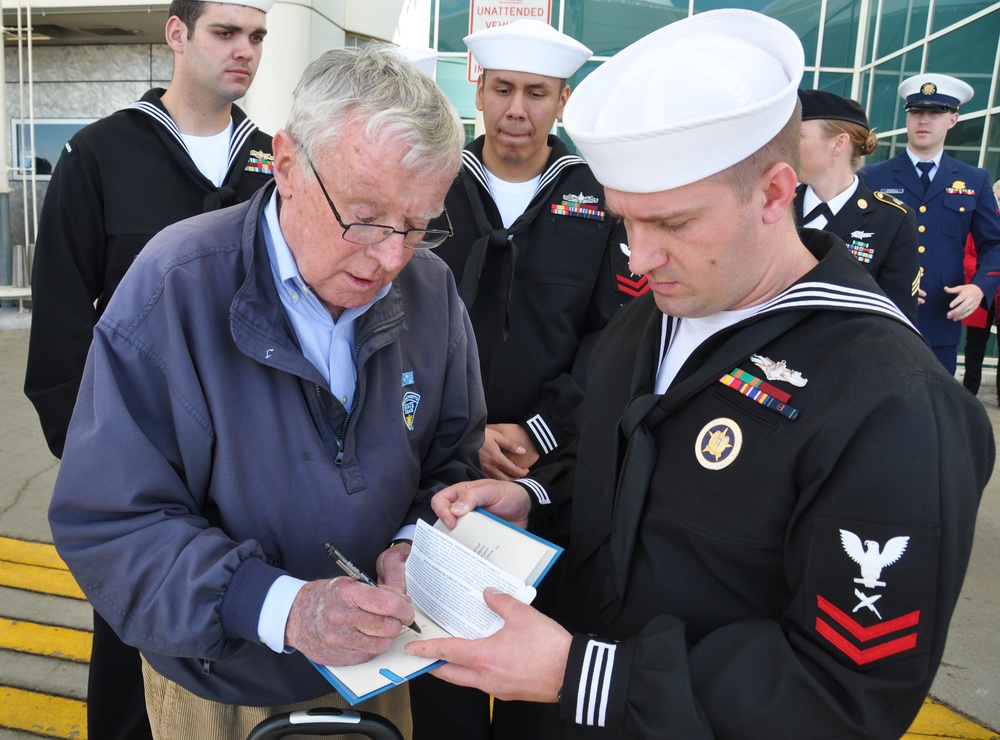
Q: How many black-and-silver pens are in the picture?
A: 1